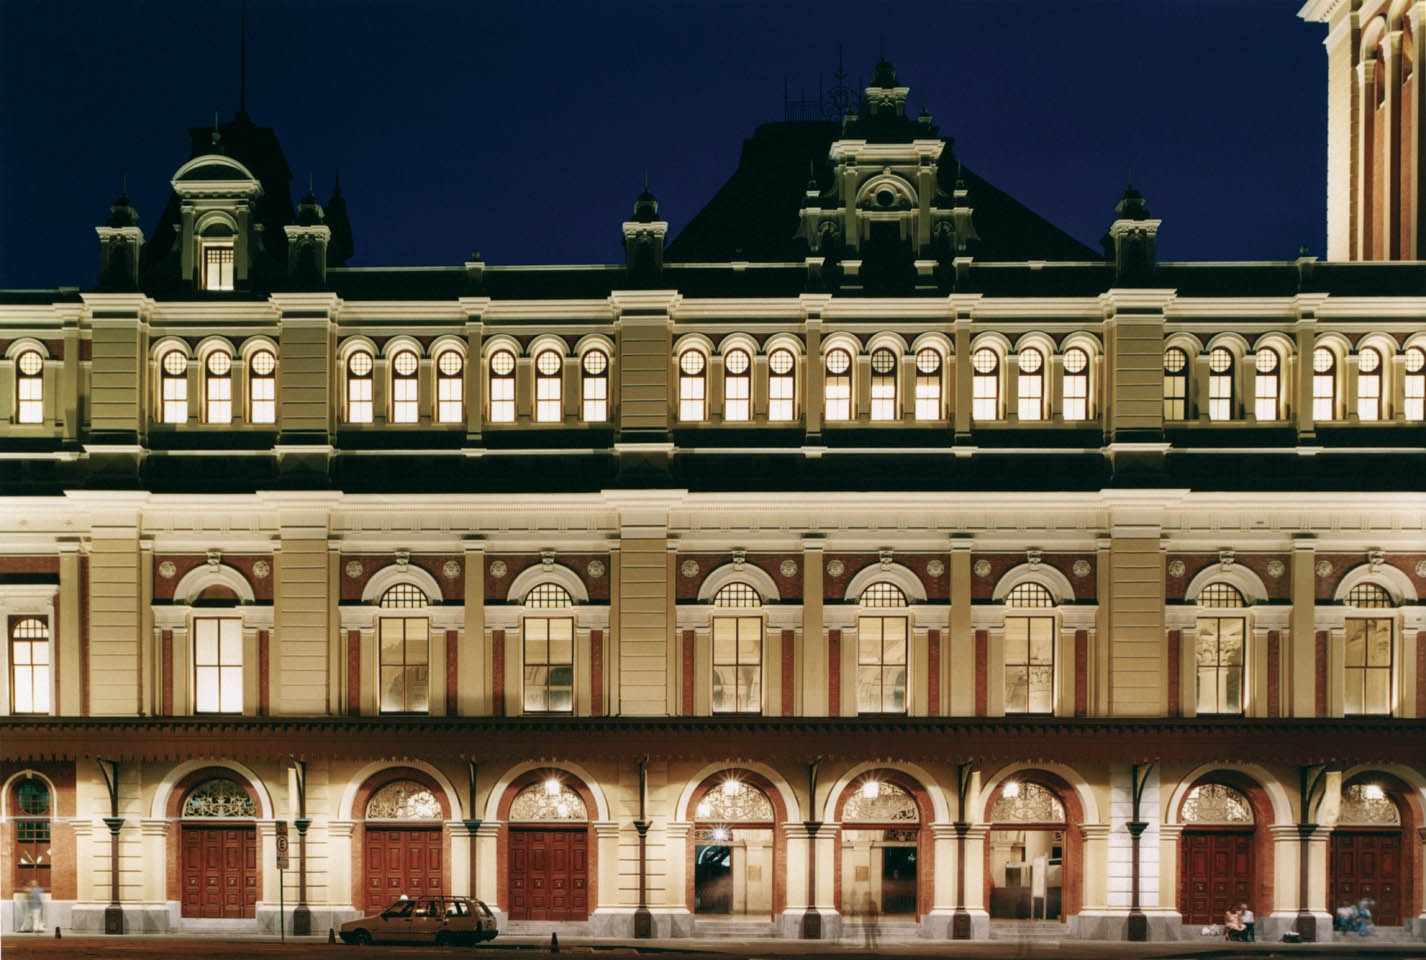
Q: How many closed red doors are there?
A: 5